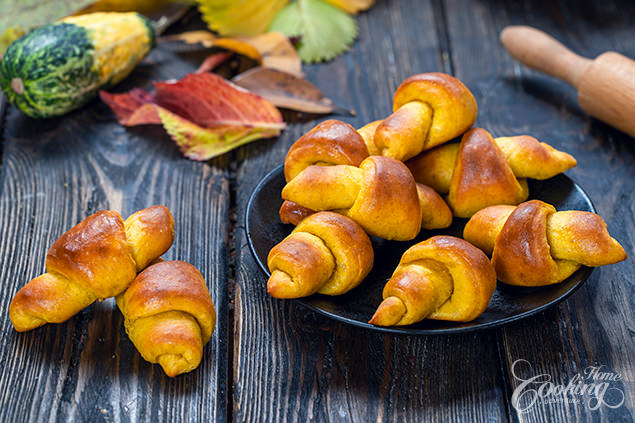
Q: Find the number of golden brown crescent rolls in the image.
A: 9